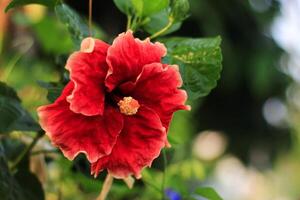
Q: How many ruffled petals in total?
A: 5